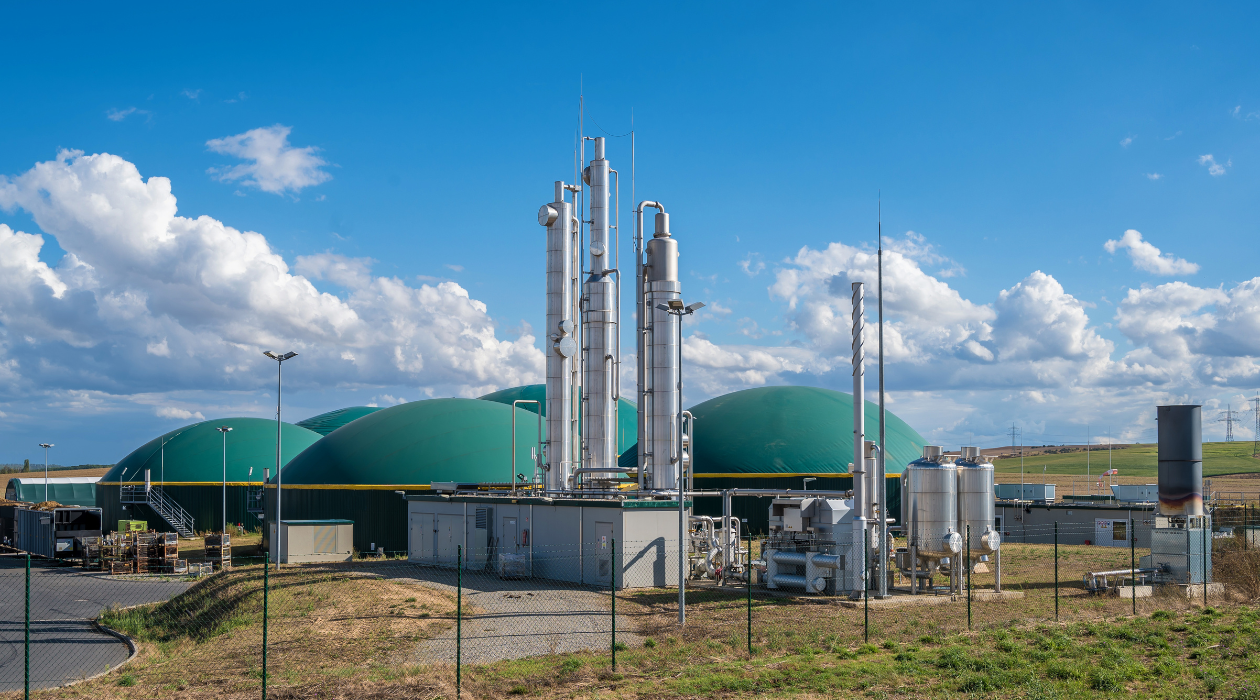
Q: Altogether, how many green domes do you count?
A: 5